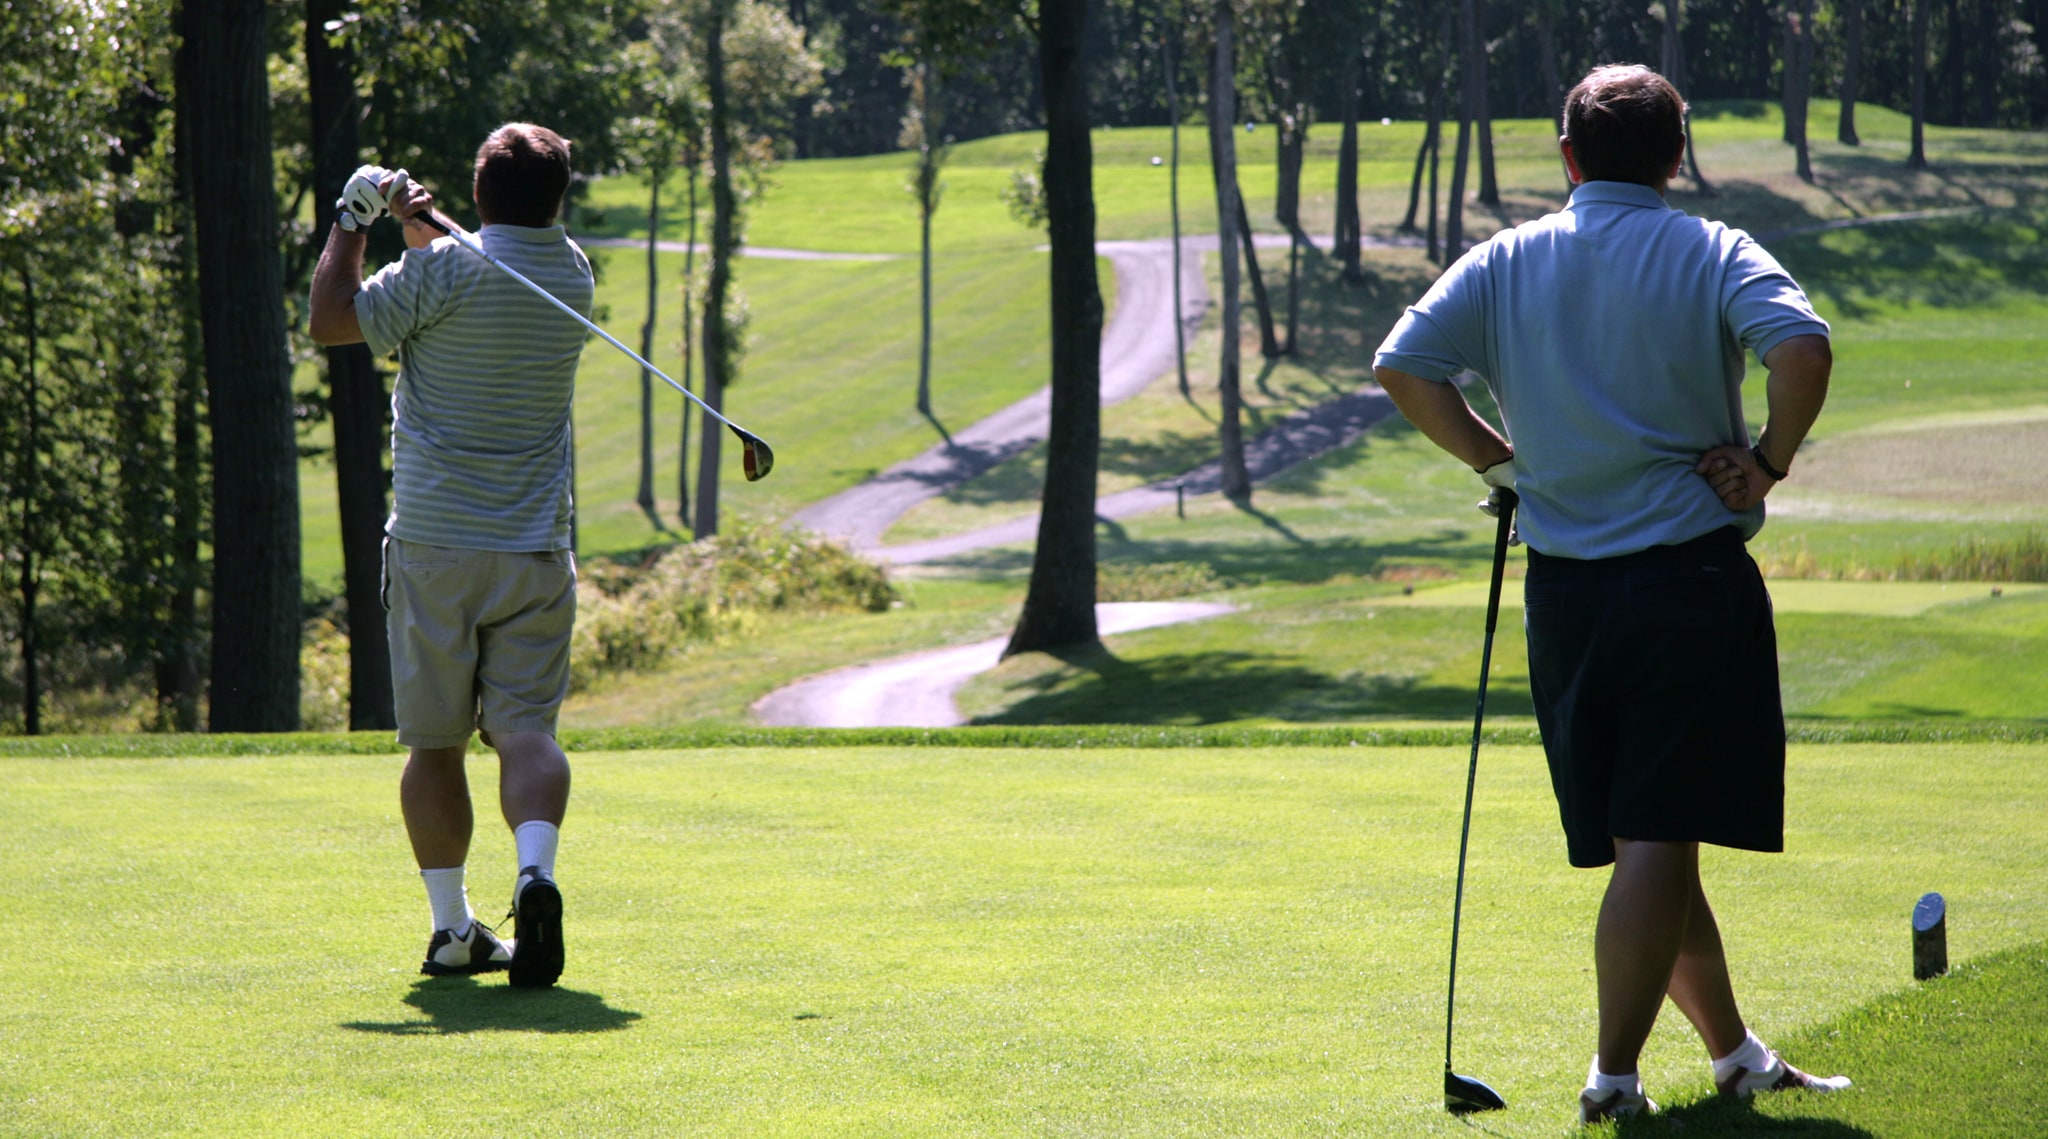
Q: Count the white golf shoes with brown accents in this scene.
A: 2